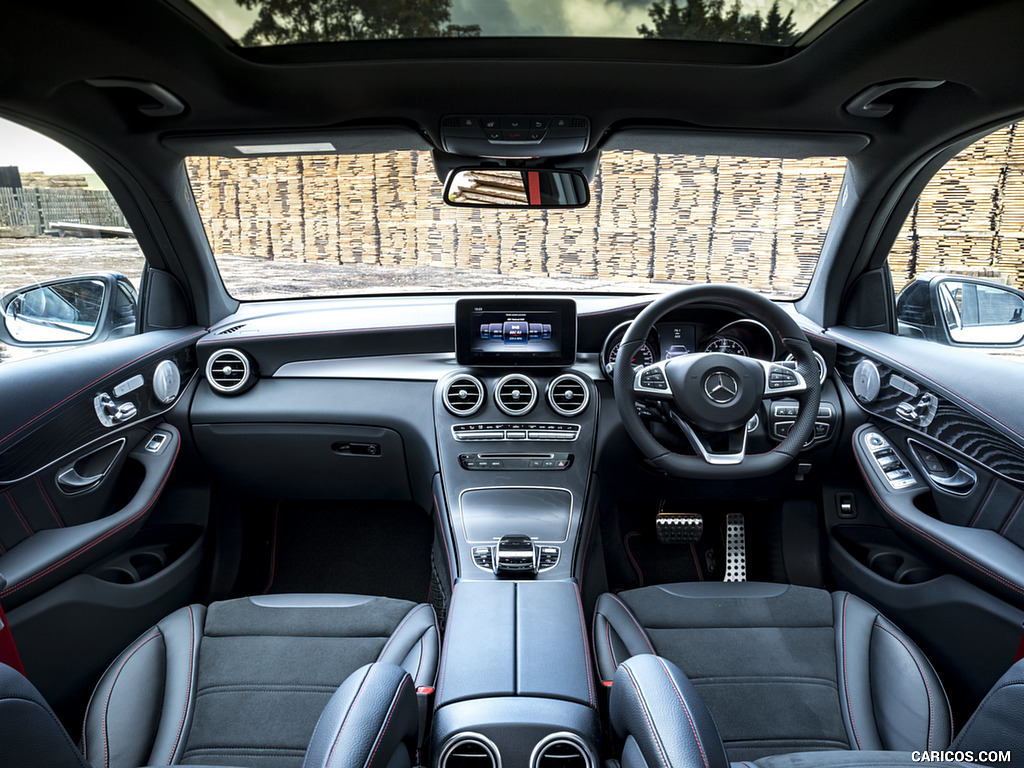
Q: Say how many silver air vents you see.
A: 7